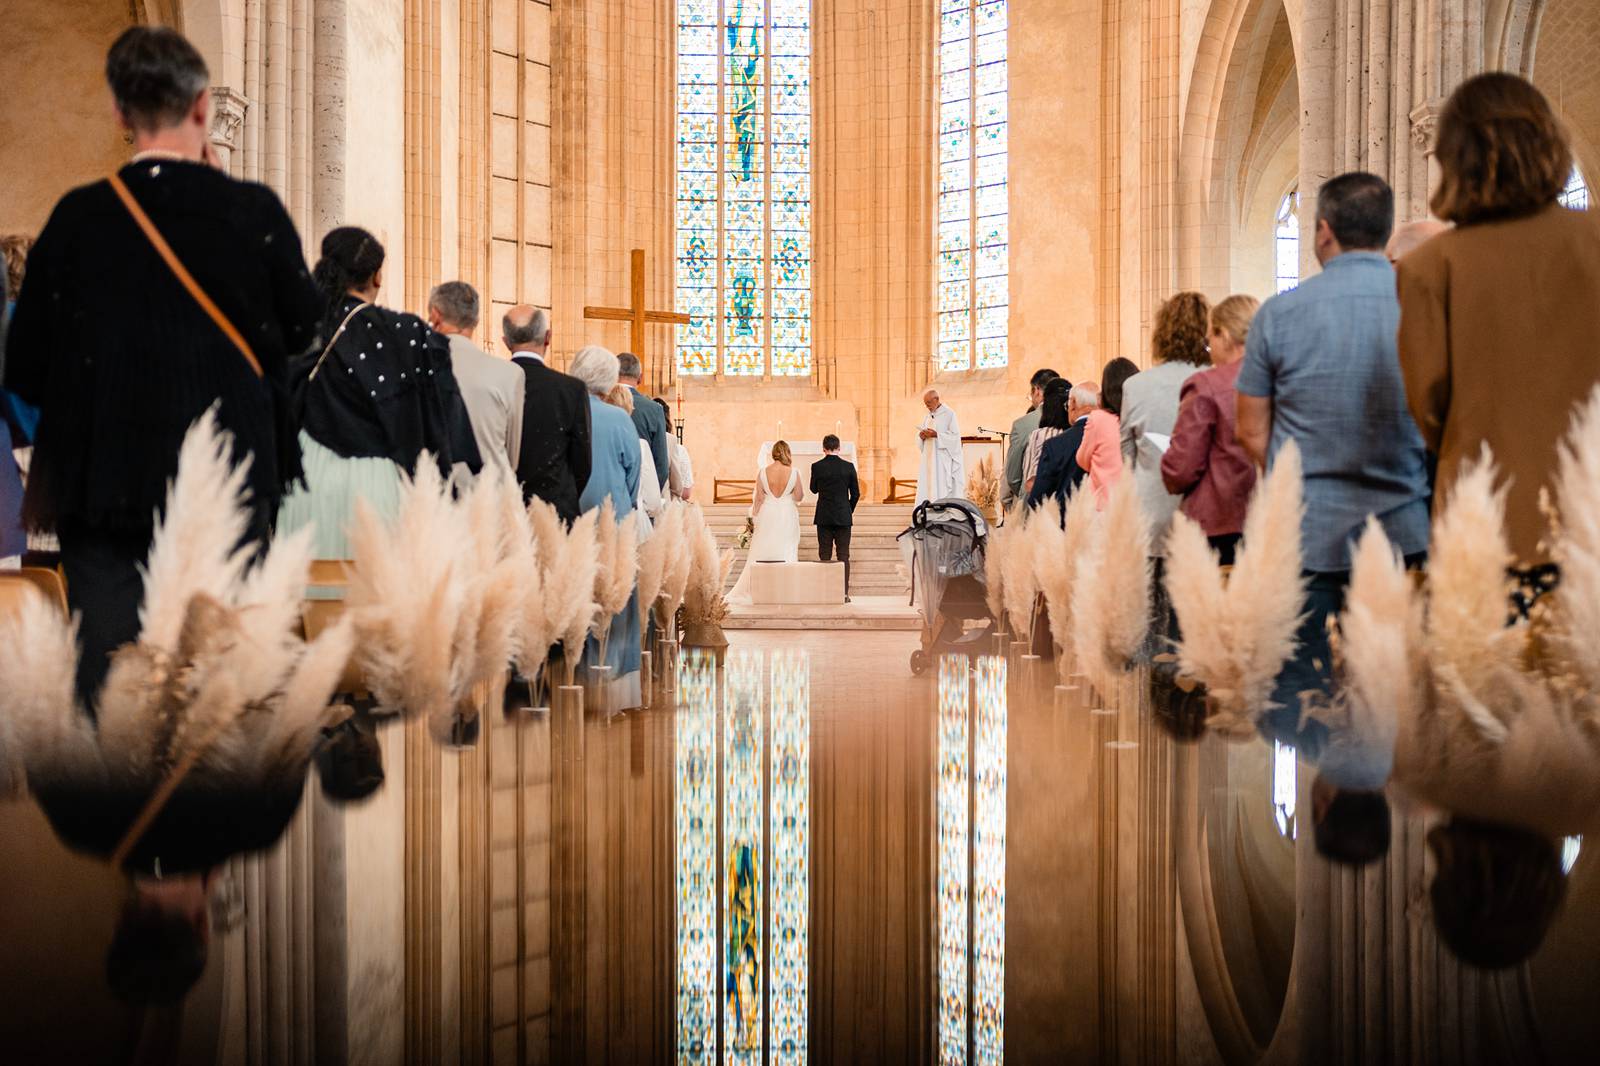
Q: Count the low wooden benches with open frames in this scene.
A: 2